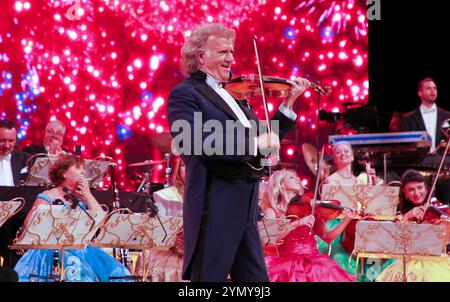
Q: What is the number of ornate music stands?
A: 7